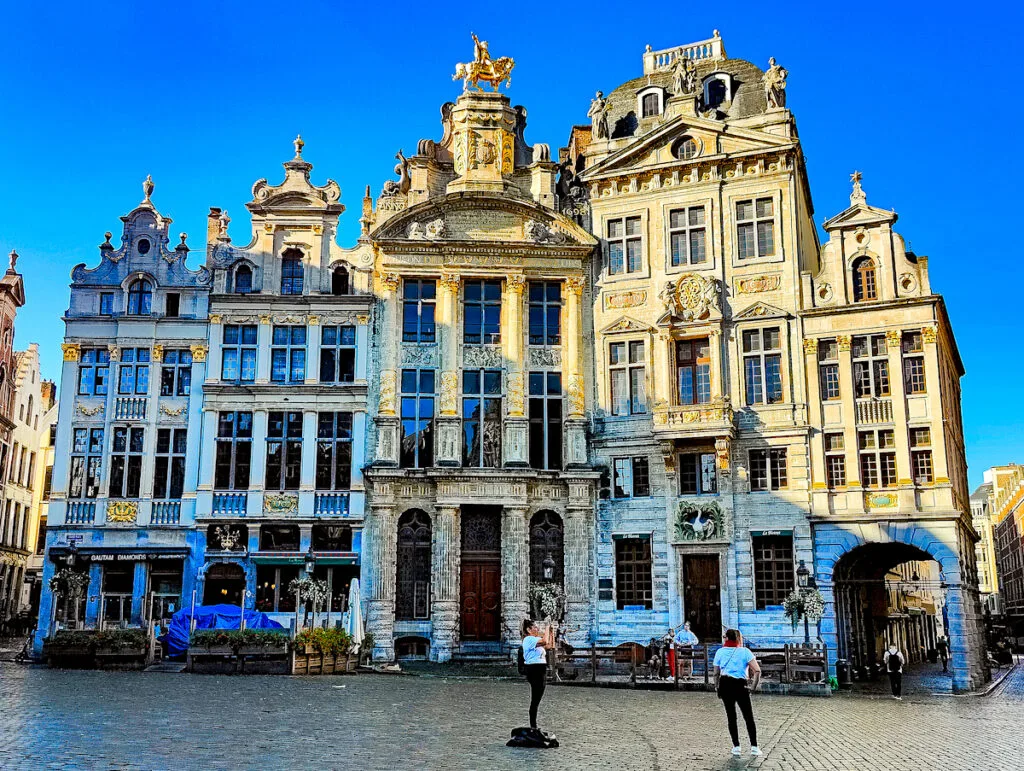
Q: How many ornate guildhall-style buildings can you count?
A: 5